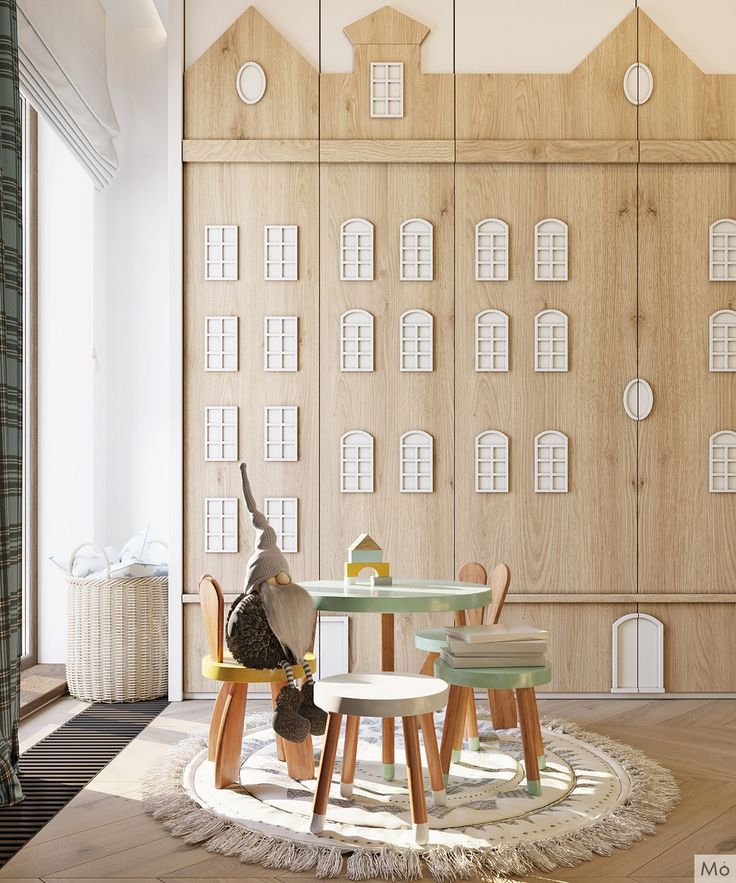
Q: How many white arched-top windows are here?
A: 15